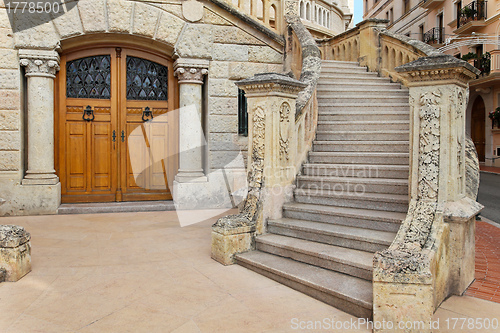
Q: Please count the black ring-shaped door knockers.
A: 2